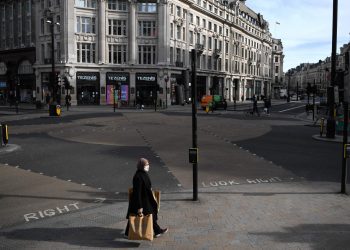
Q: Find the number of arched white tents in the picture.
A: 0